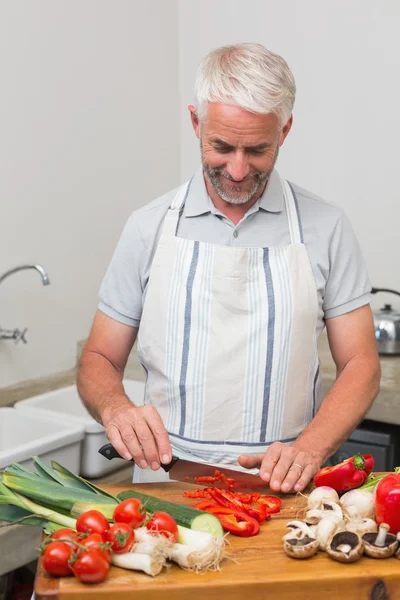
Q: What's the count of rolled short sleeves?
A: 2